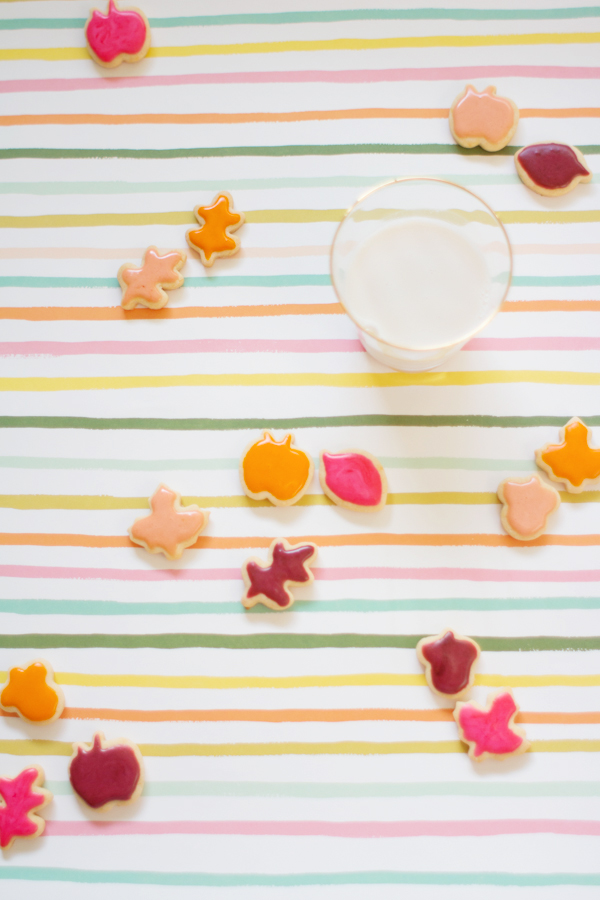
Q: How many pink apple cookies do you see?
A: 1